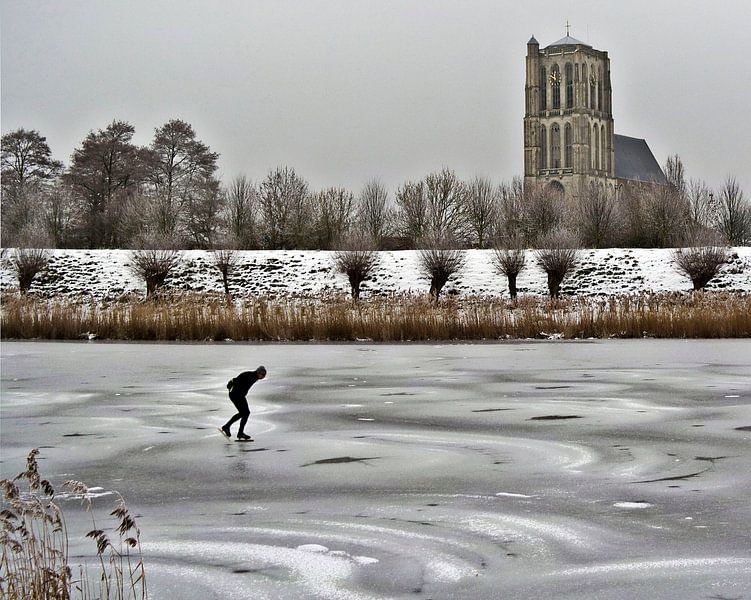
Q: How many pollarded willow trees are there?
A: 8